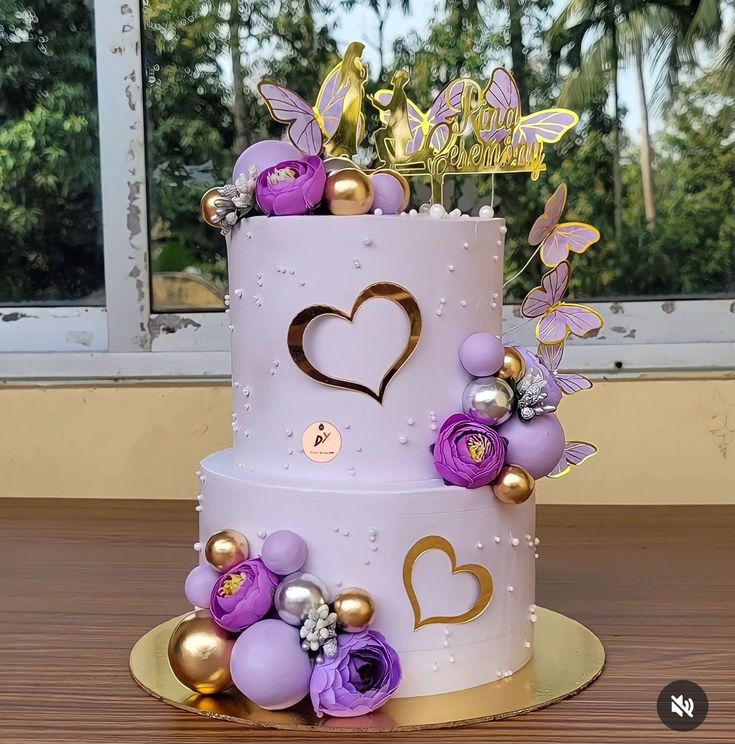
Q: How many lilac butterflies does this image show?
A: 7